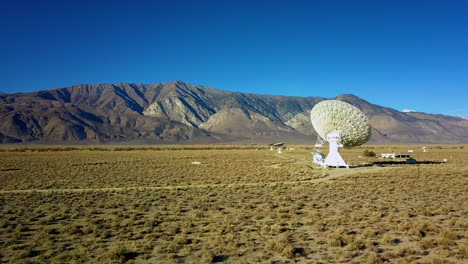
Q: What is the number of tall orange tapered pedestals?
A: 0